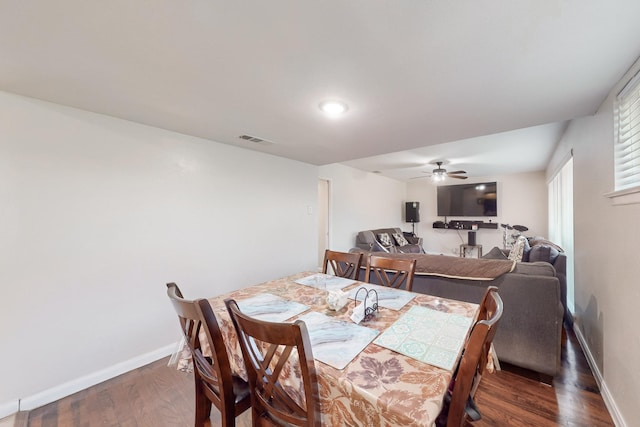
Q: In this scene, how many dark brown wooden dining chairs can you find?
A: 5